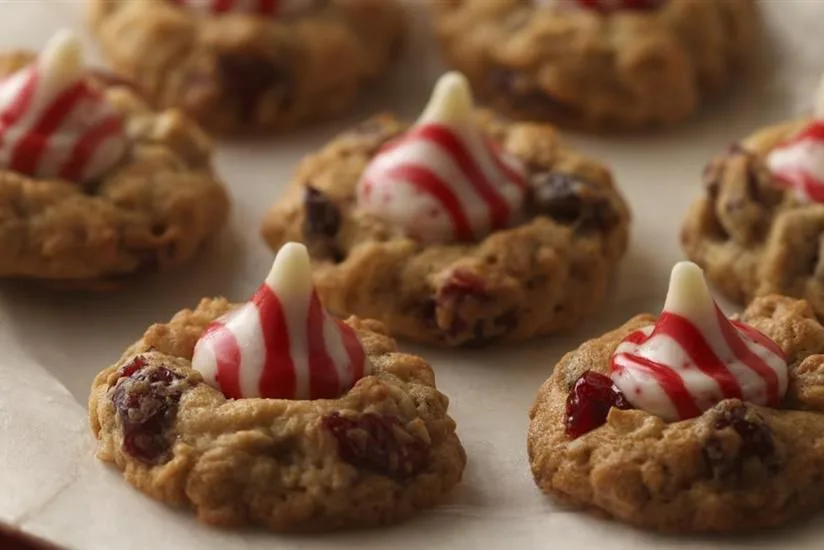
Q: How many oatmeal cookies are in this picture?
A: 7